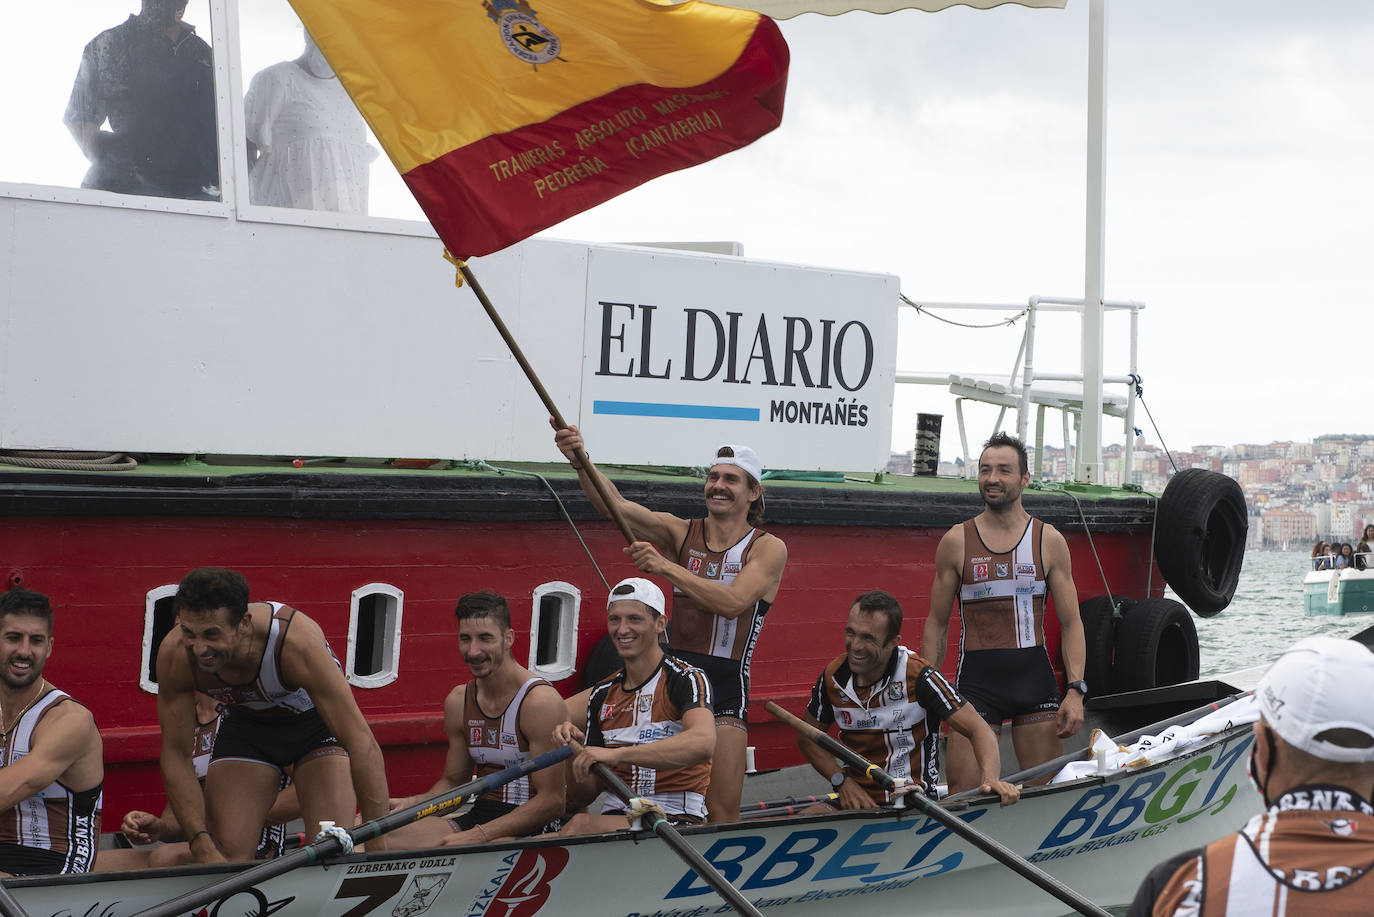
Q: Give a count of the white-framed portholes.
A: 3